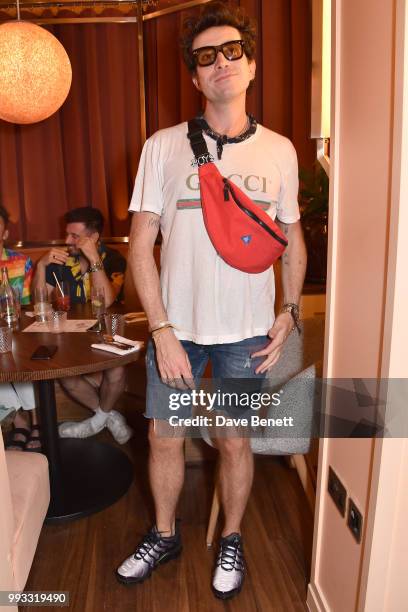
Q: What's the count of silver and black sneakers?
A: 2